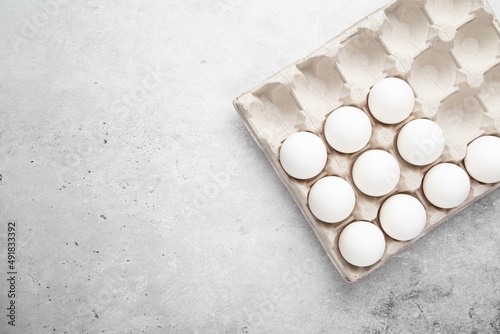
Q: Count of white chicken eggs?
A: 10